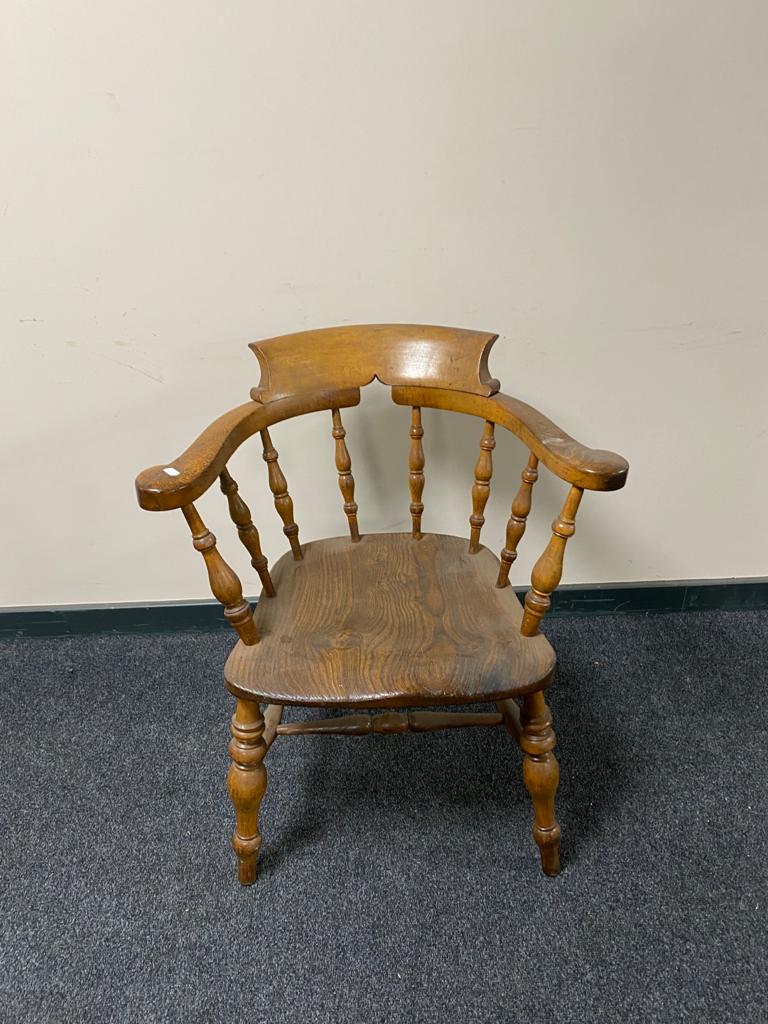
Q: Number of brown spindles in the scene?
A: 8